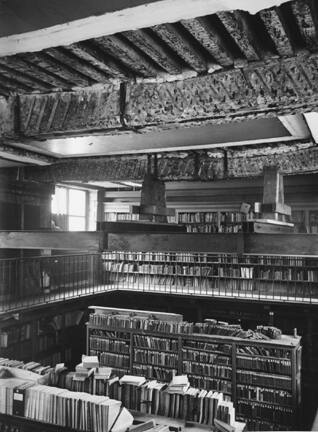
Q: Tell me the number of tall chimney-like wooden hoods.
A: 2